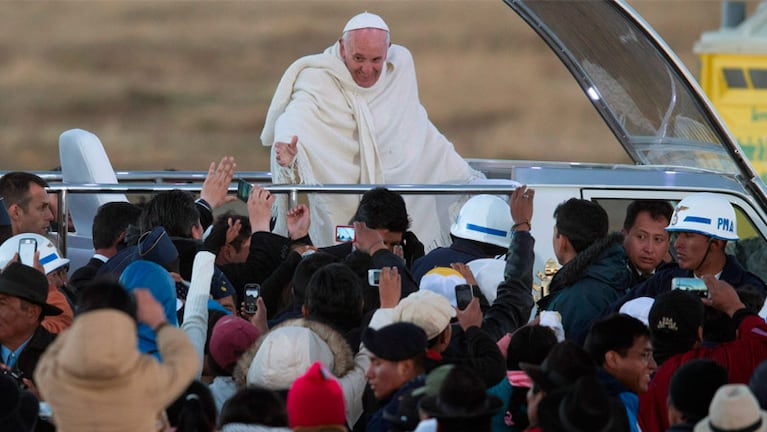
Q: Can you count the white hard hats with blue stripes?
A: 3